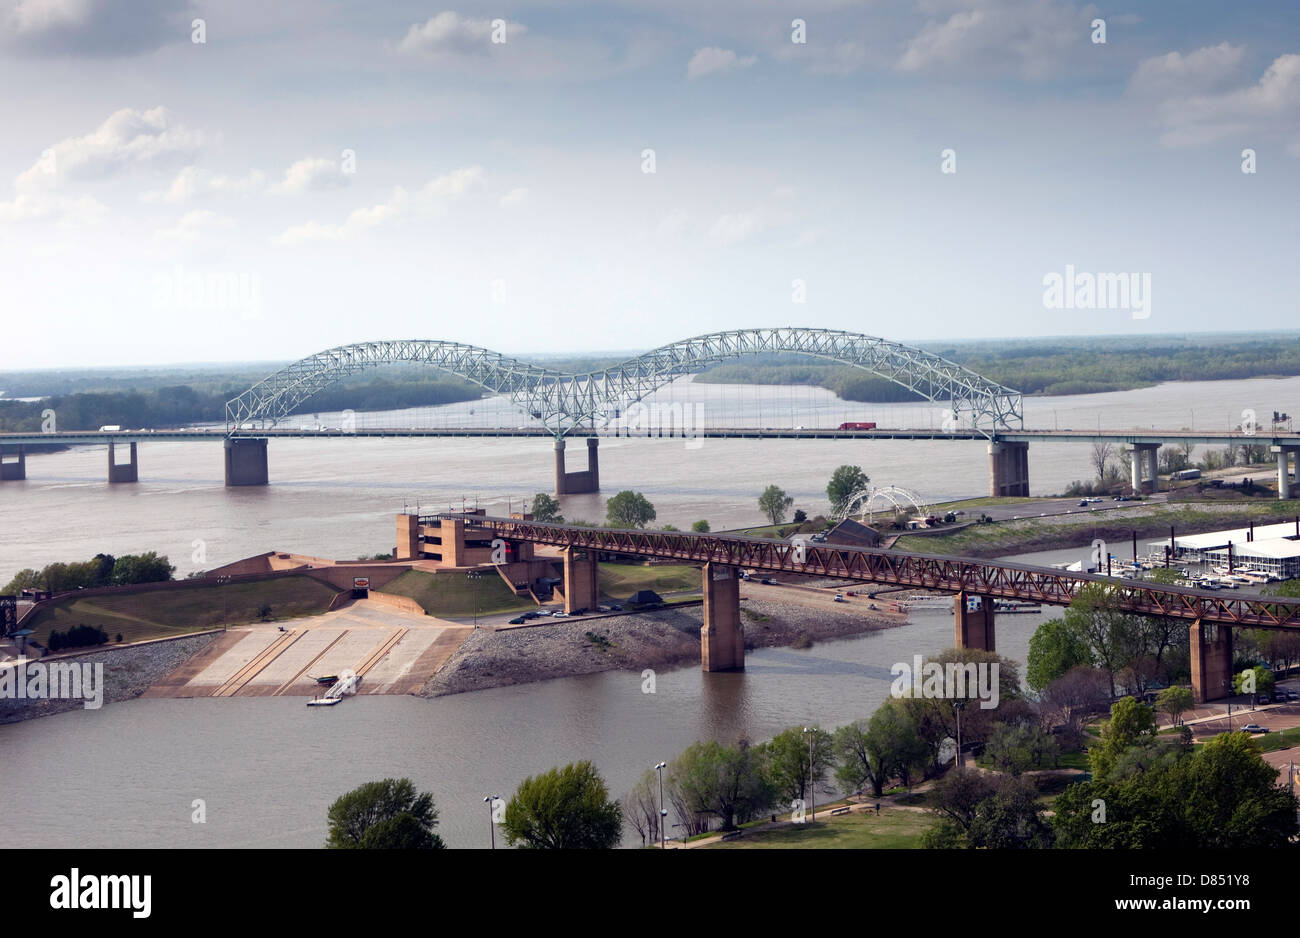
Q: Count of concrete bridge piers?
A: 11